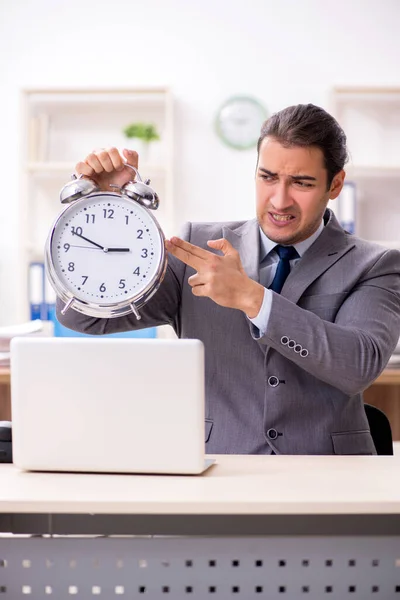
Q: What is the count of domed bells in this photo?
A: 2